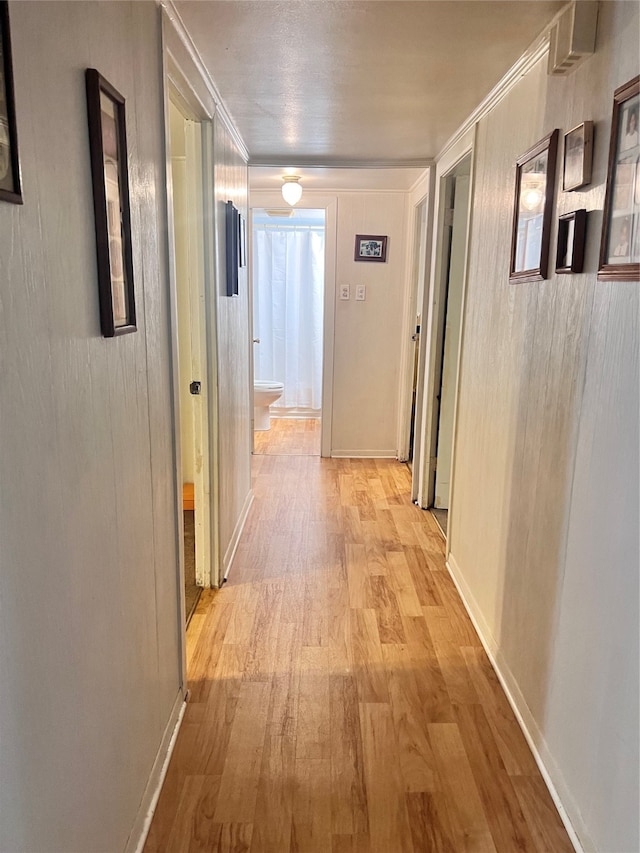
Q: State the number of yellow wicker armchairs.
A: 0